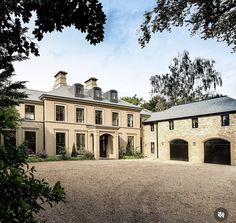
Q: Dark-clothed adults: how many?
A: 0